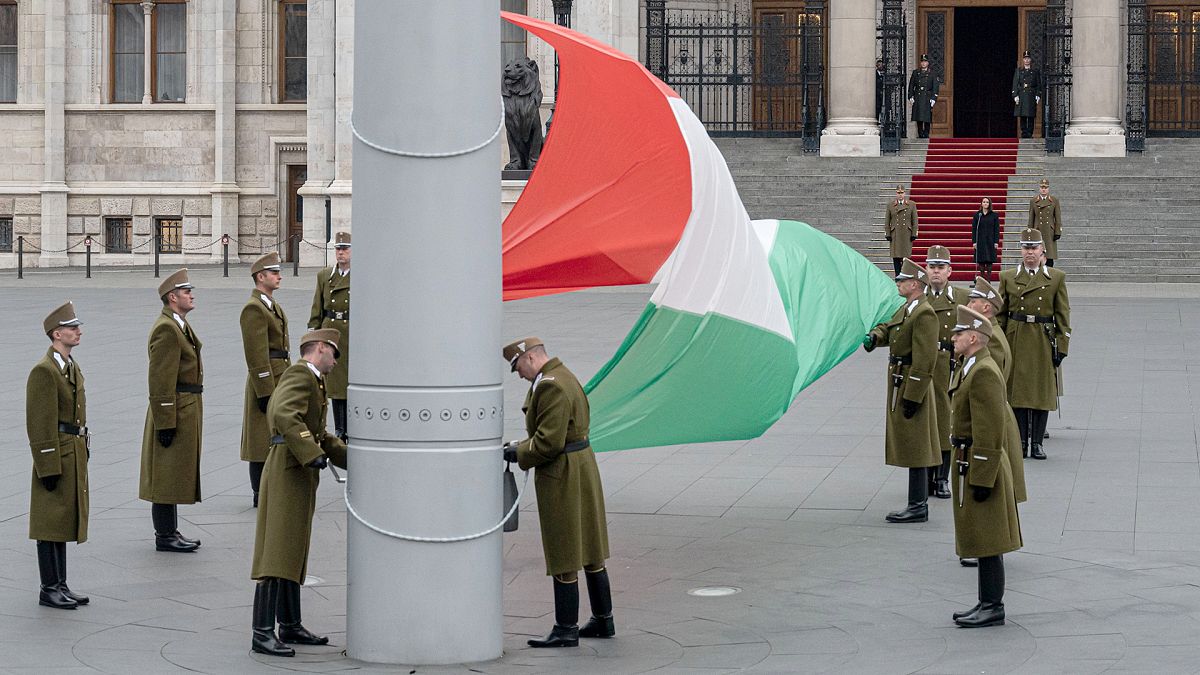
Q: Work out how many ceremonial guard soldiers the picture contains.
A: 15